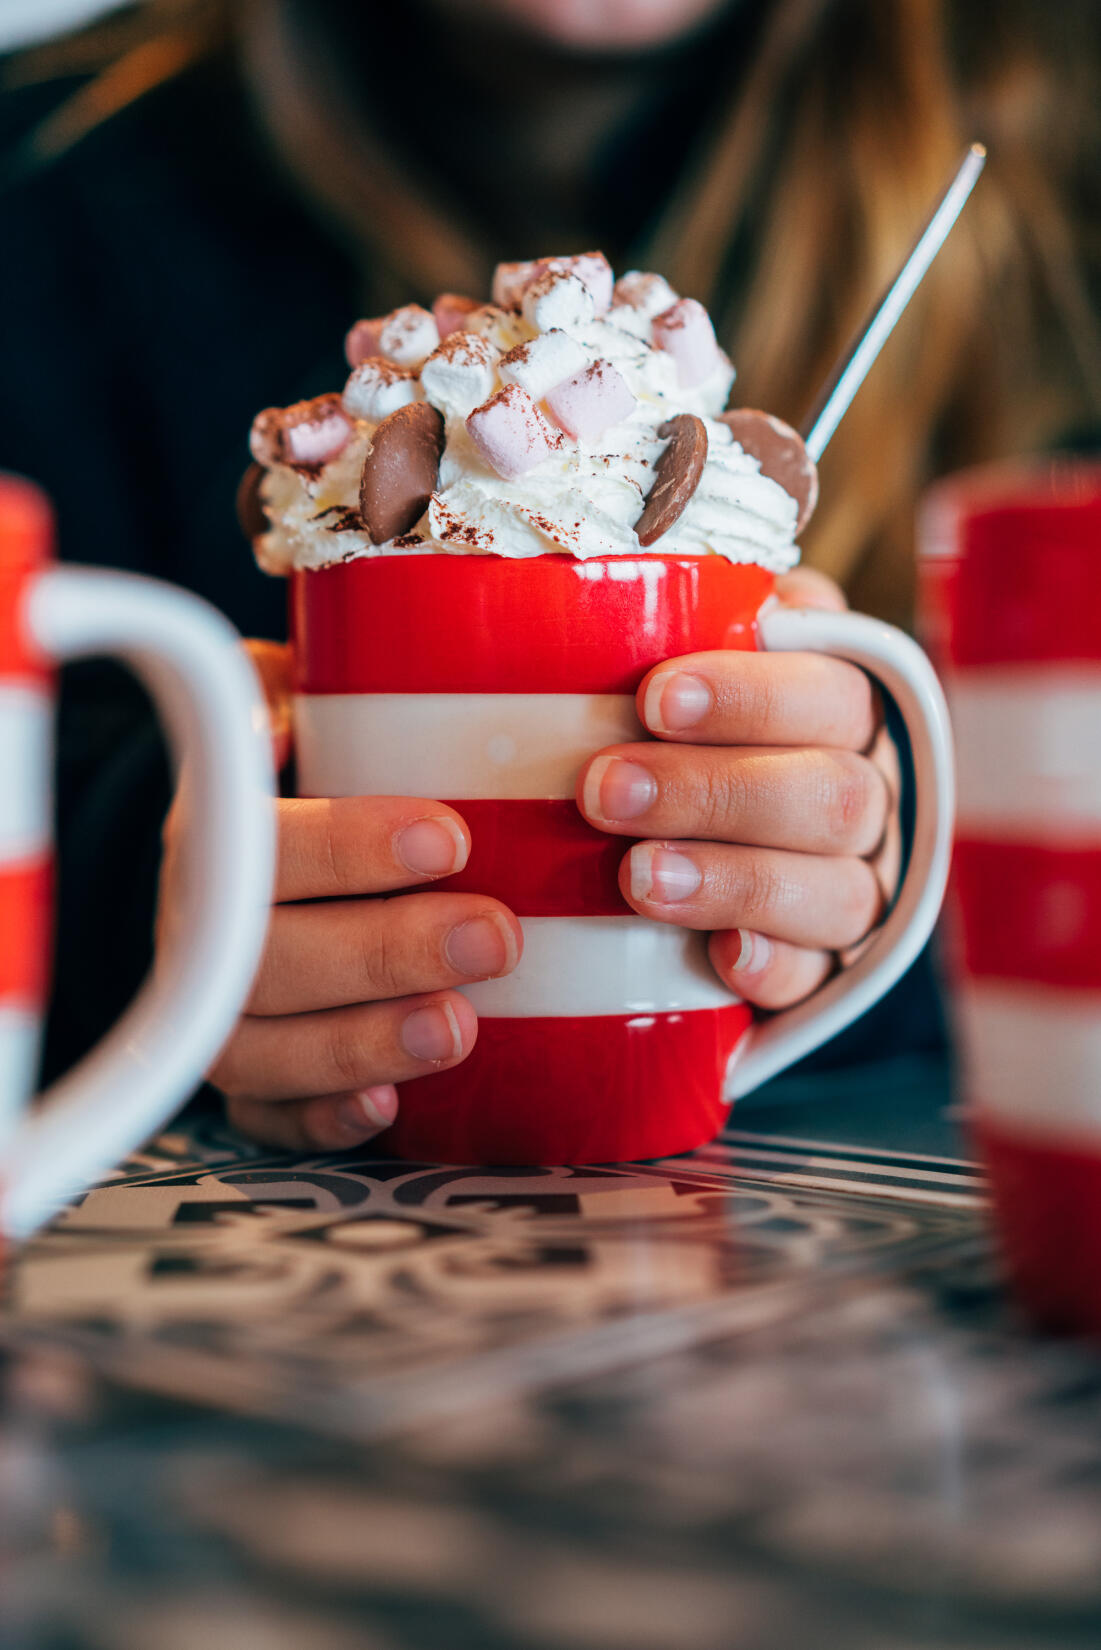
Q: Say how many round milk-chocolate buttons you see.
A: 4